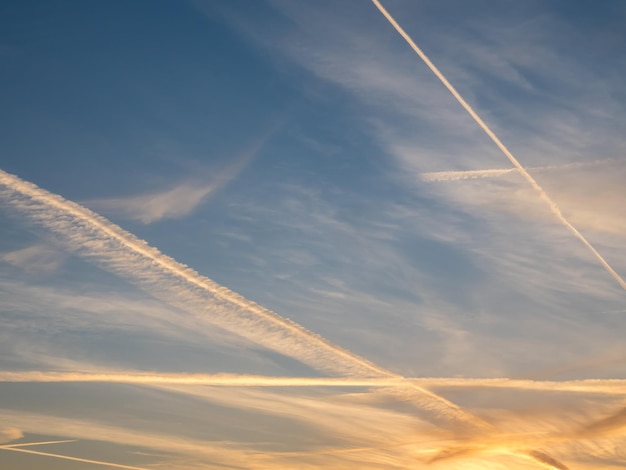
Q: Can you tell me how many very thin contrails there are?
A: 2